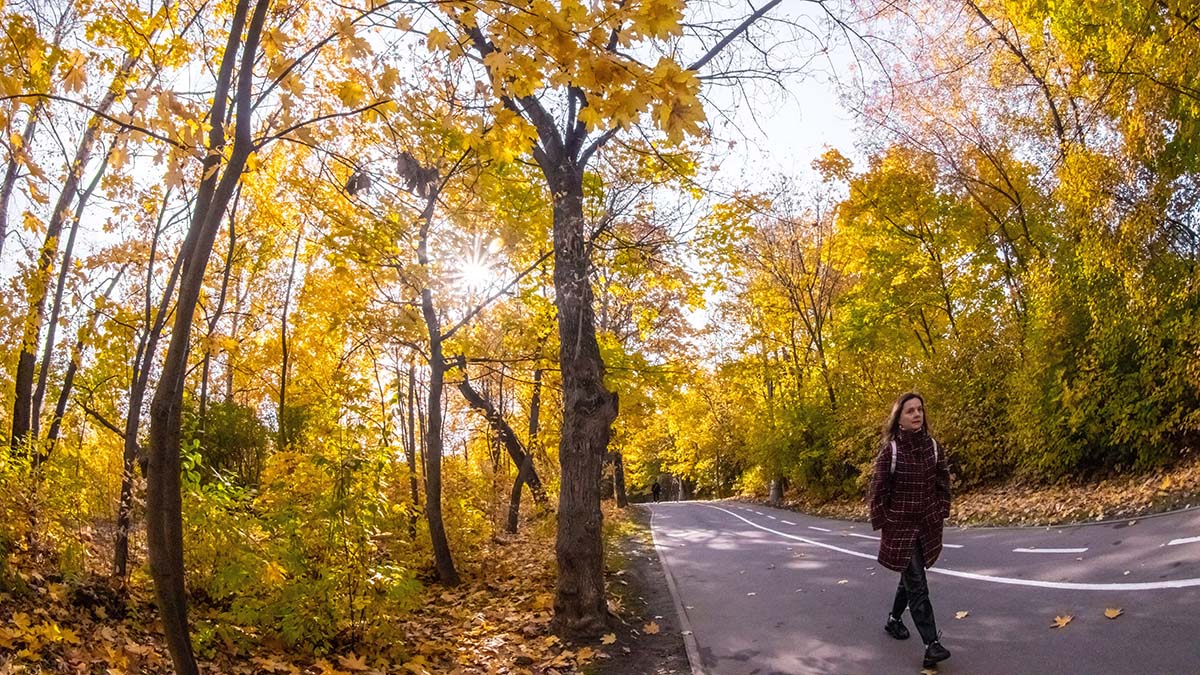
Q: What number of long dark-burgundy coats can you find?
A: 1